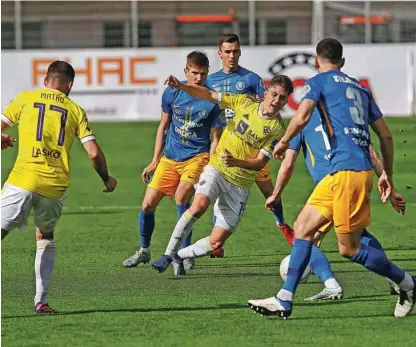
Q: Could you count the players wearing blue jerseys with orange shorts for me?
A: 4